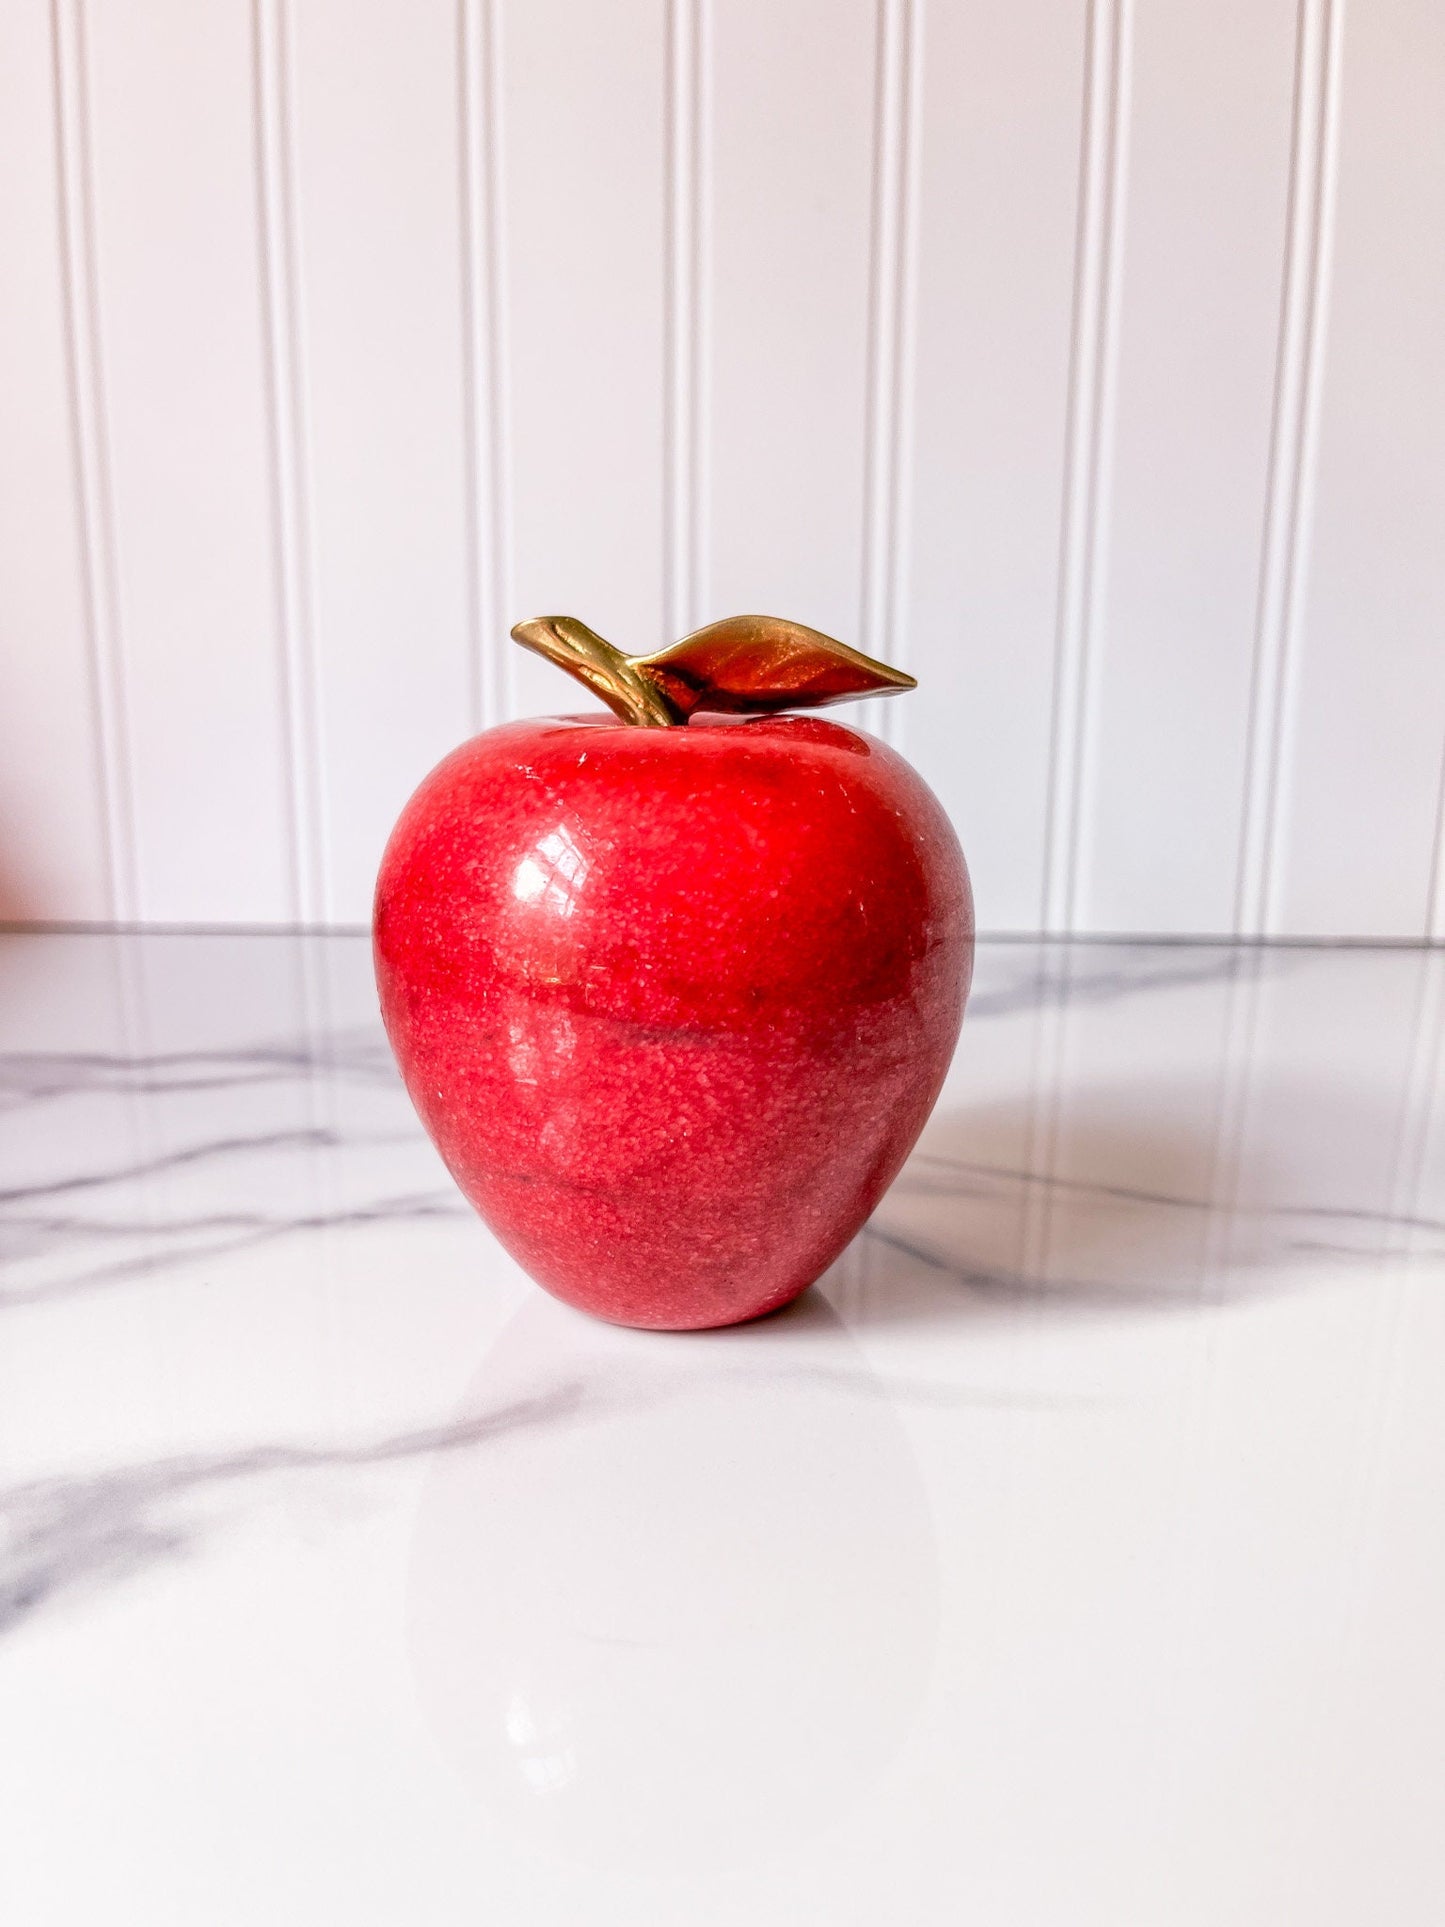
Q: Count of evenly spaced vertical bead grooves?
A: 7